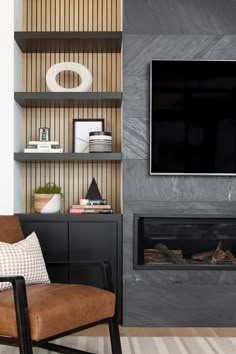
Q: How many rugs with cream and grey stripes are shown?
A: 1